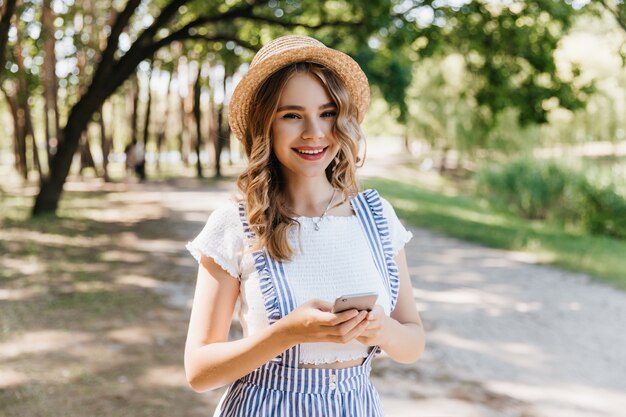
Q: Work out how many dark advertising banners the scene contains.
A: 0